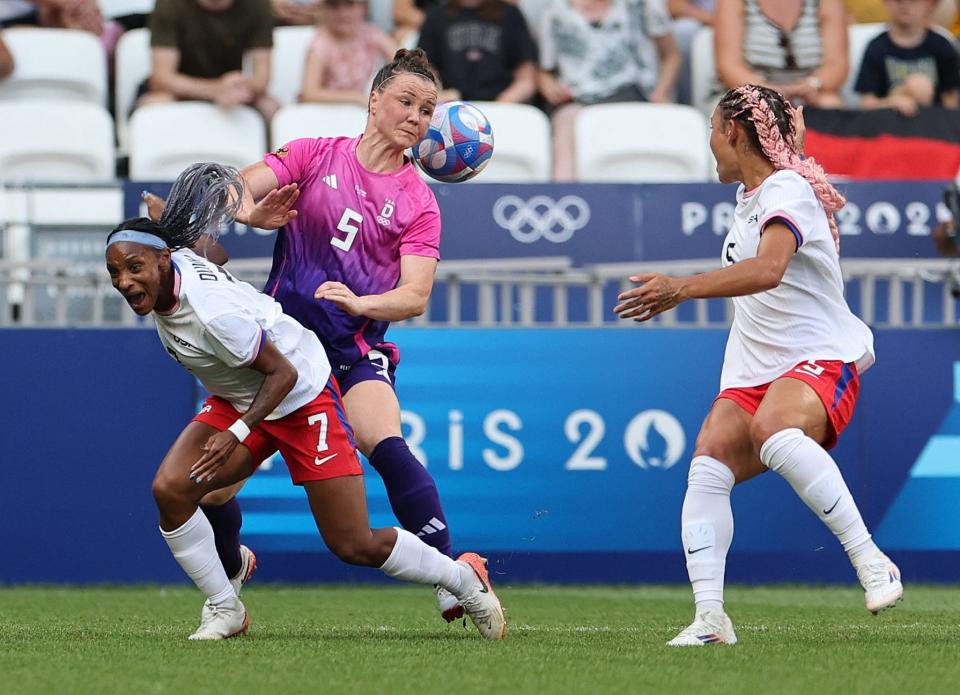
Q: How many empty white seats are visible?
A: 6